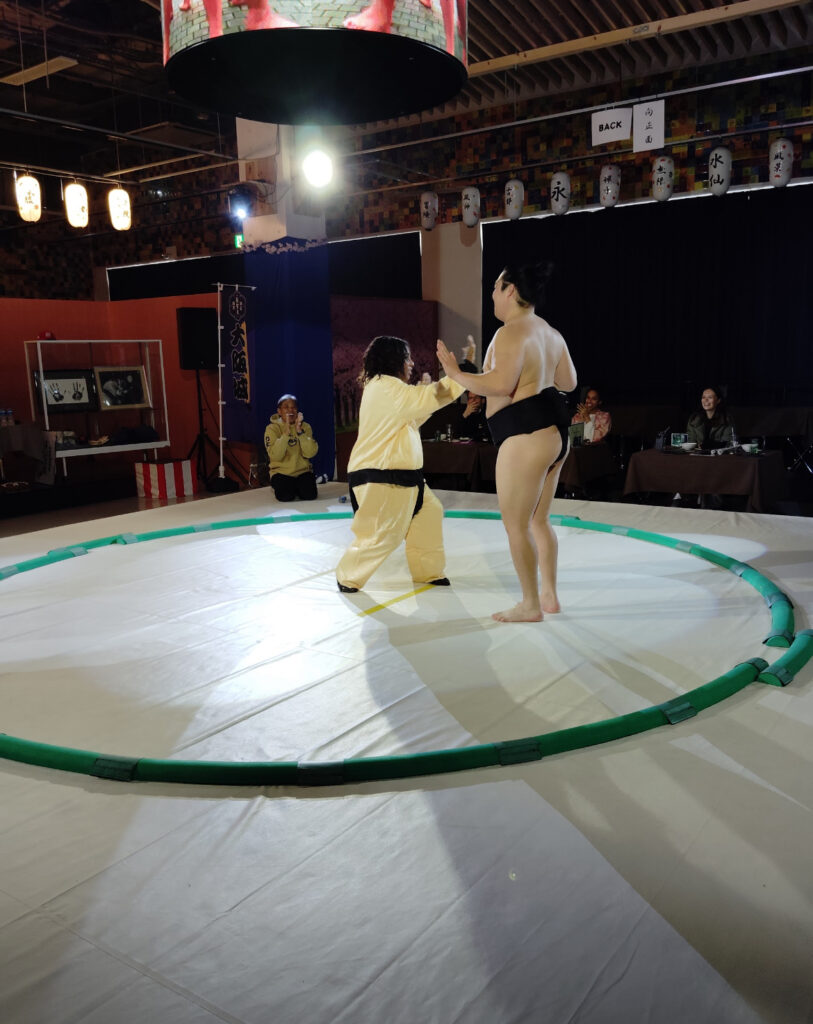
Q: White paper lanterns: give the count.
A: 11